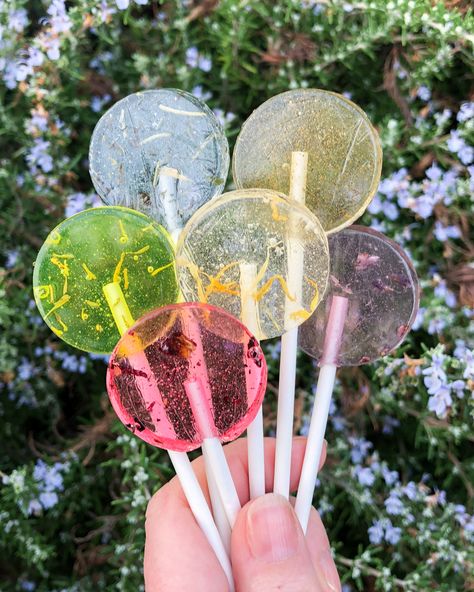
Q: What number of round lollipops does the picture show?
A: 6